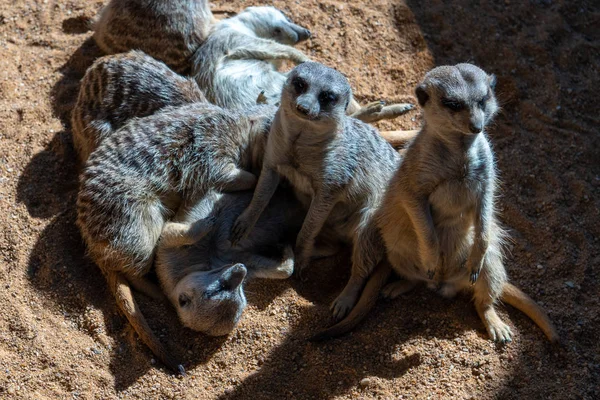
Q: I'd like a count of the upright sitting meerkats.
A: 2